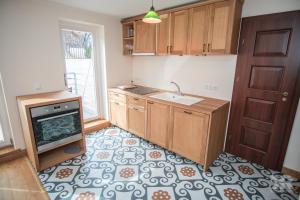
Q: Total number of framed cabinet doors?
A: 9